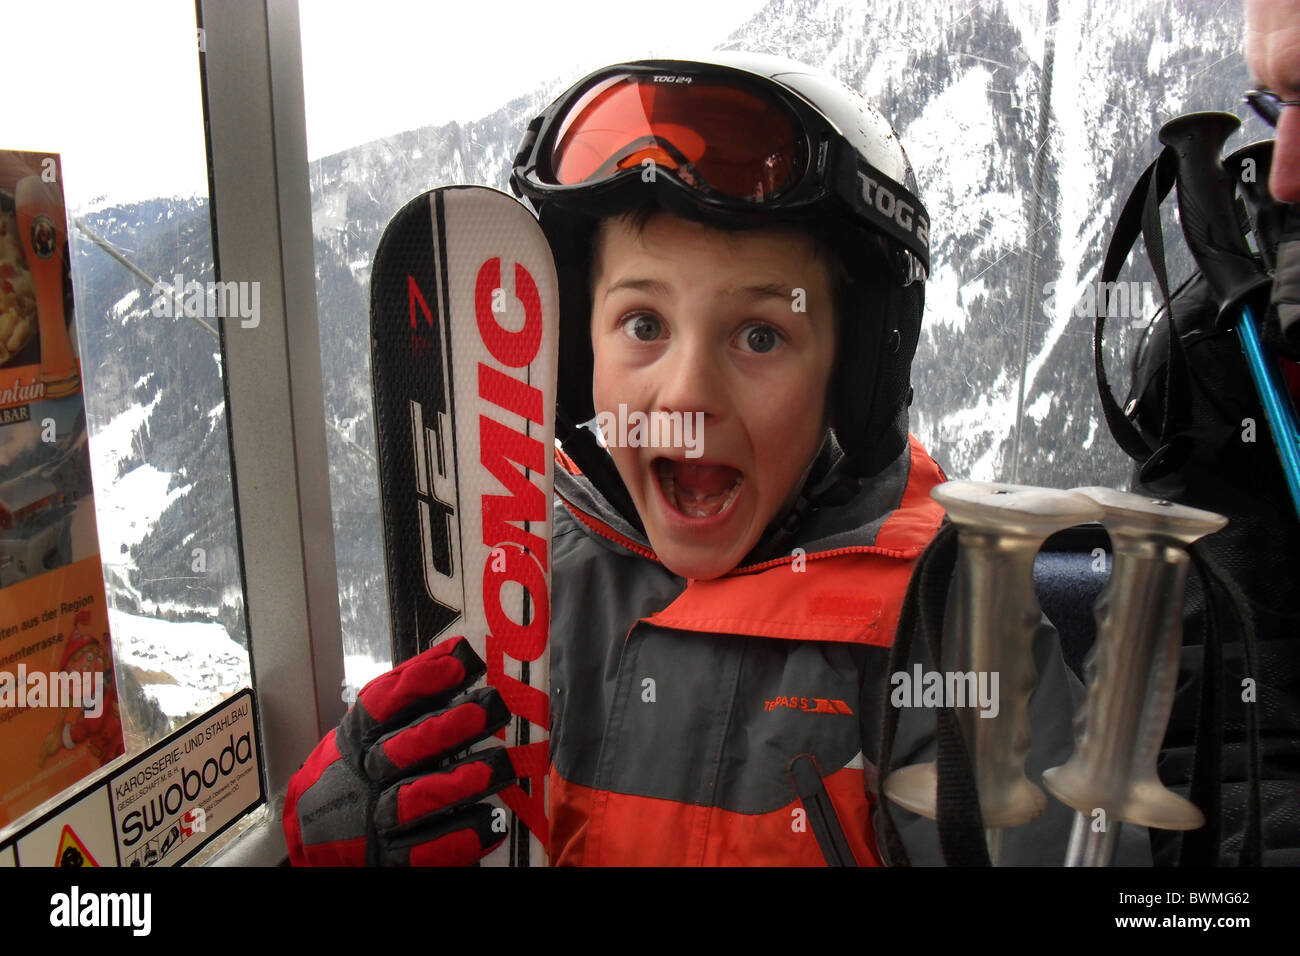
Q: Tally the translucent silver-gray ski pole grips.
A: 2